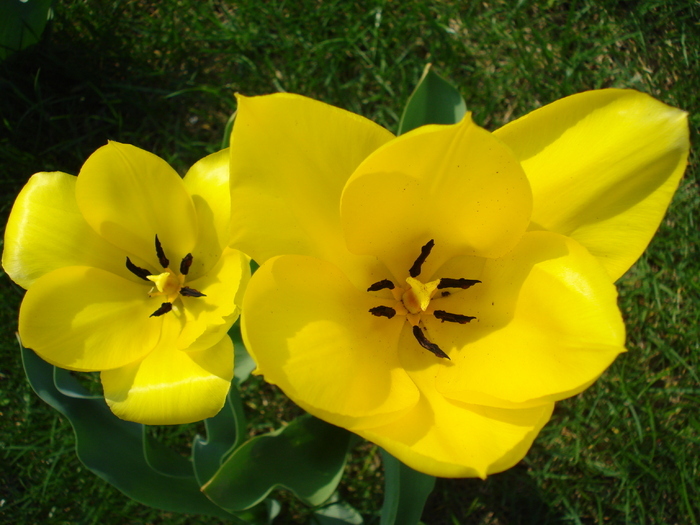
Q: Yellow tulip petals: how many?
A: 12